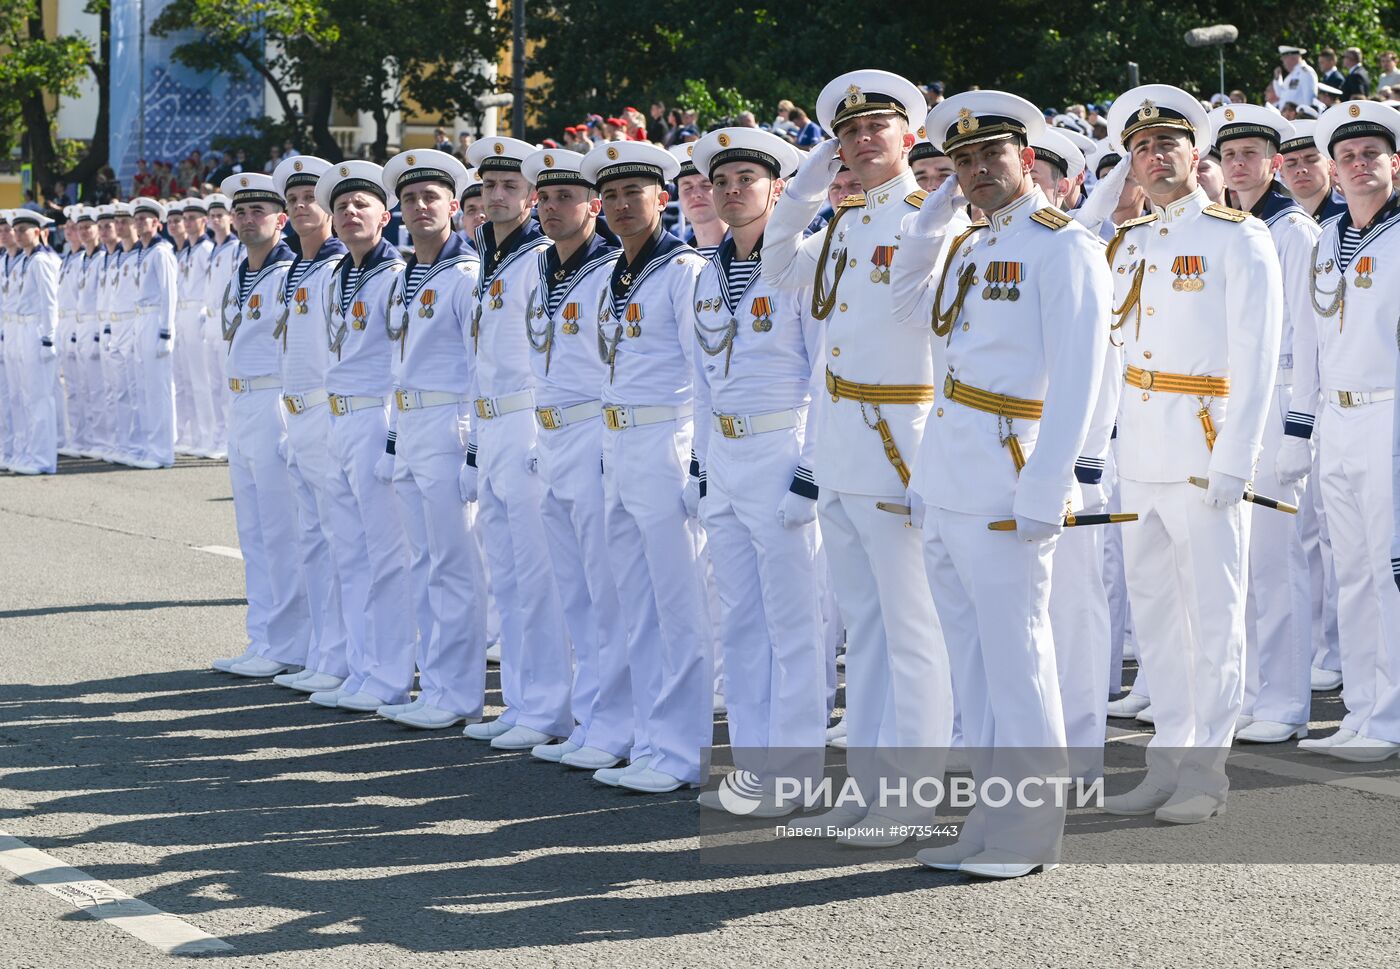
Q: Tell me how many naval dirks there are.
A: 3